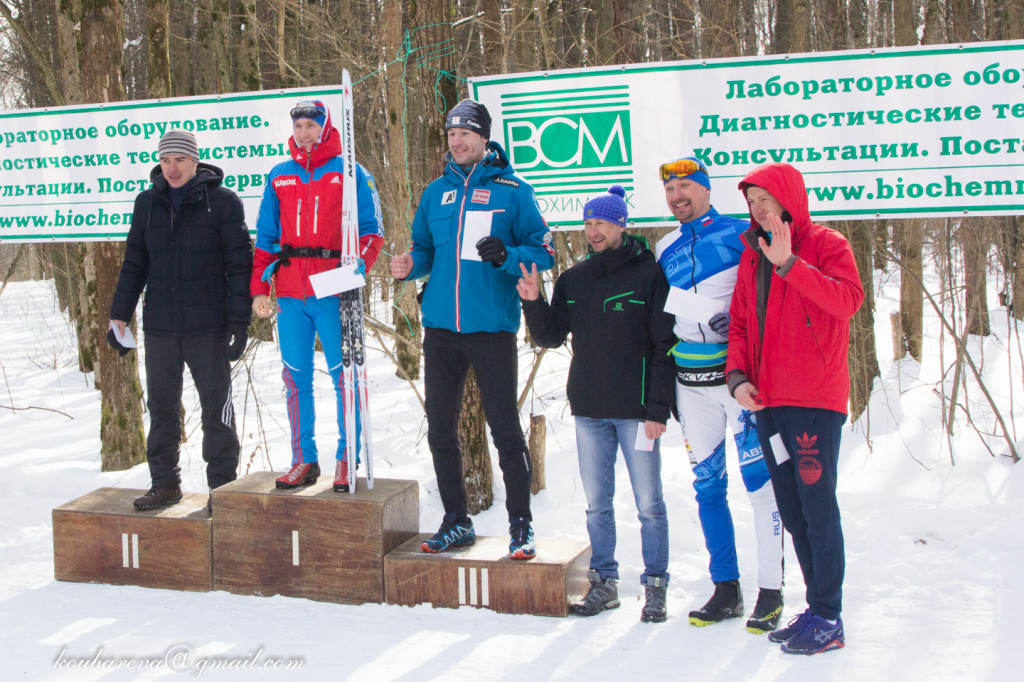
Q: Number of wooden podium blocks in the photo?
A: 3